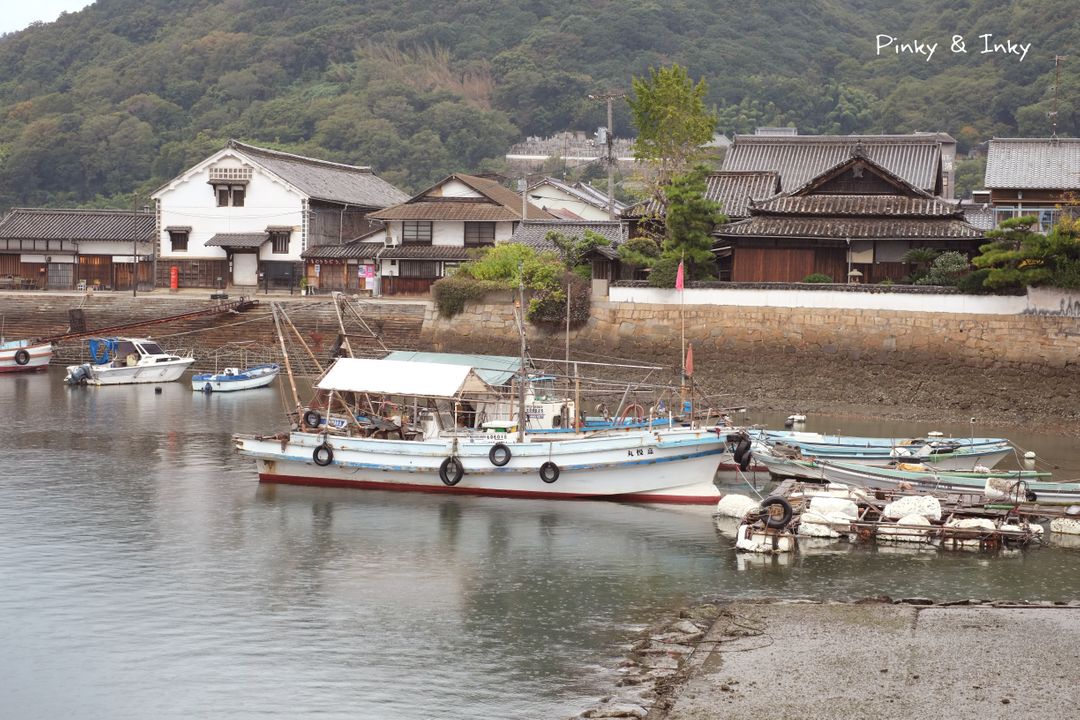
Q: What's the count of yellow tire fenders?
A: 0